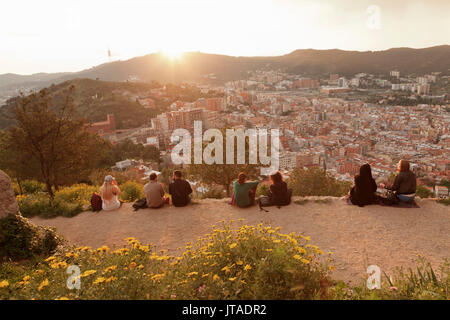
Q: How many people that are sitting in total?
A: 7